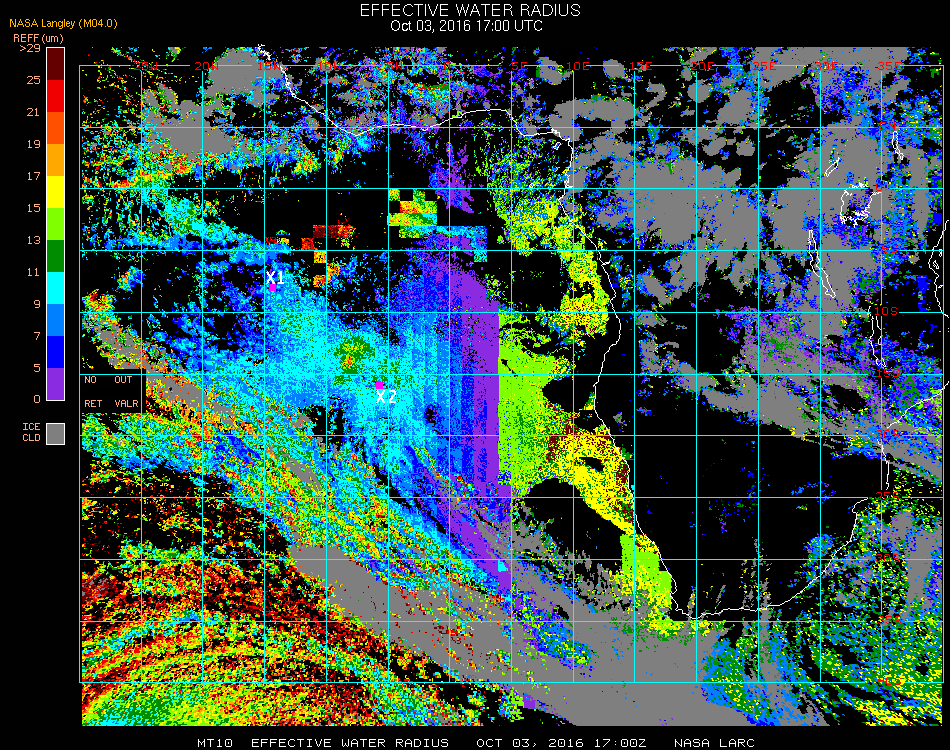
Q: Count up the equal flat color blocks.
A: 11